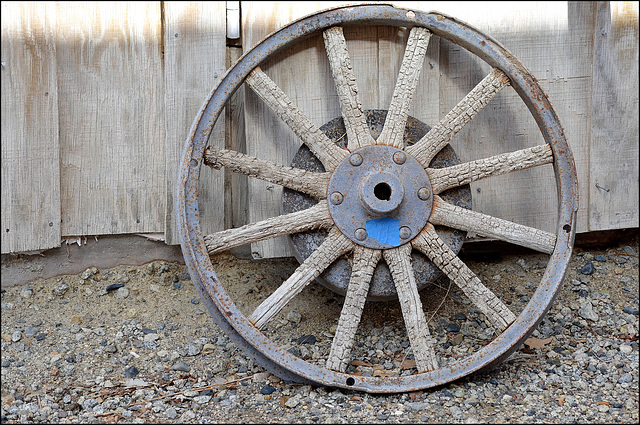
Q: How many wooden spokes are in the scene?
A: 12